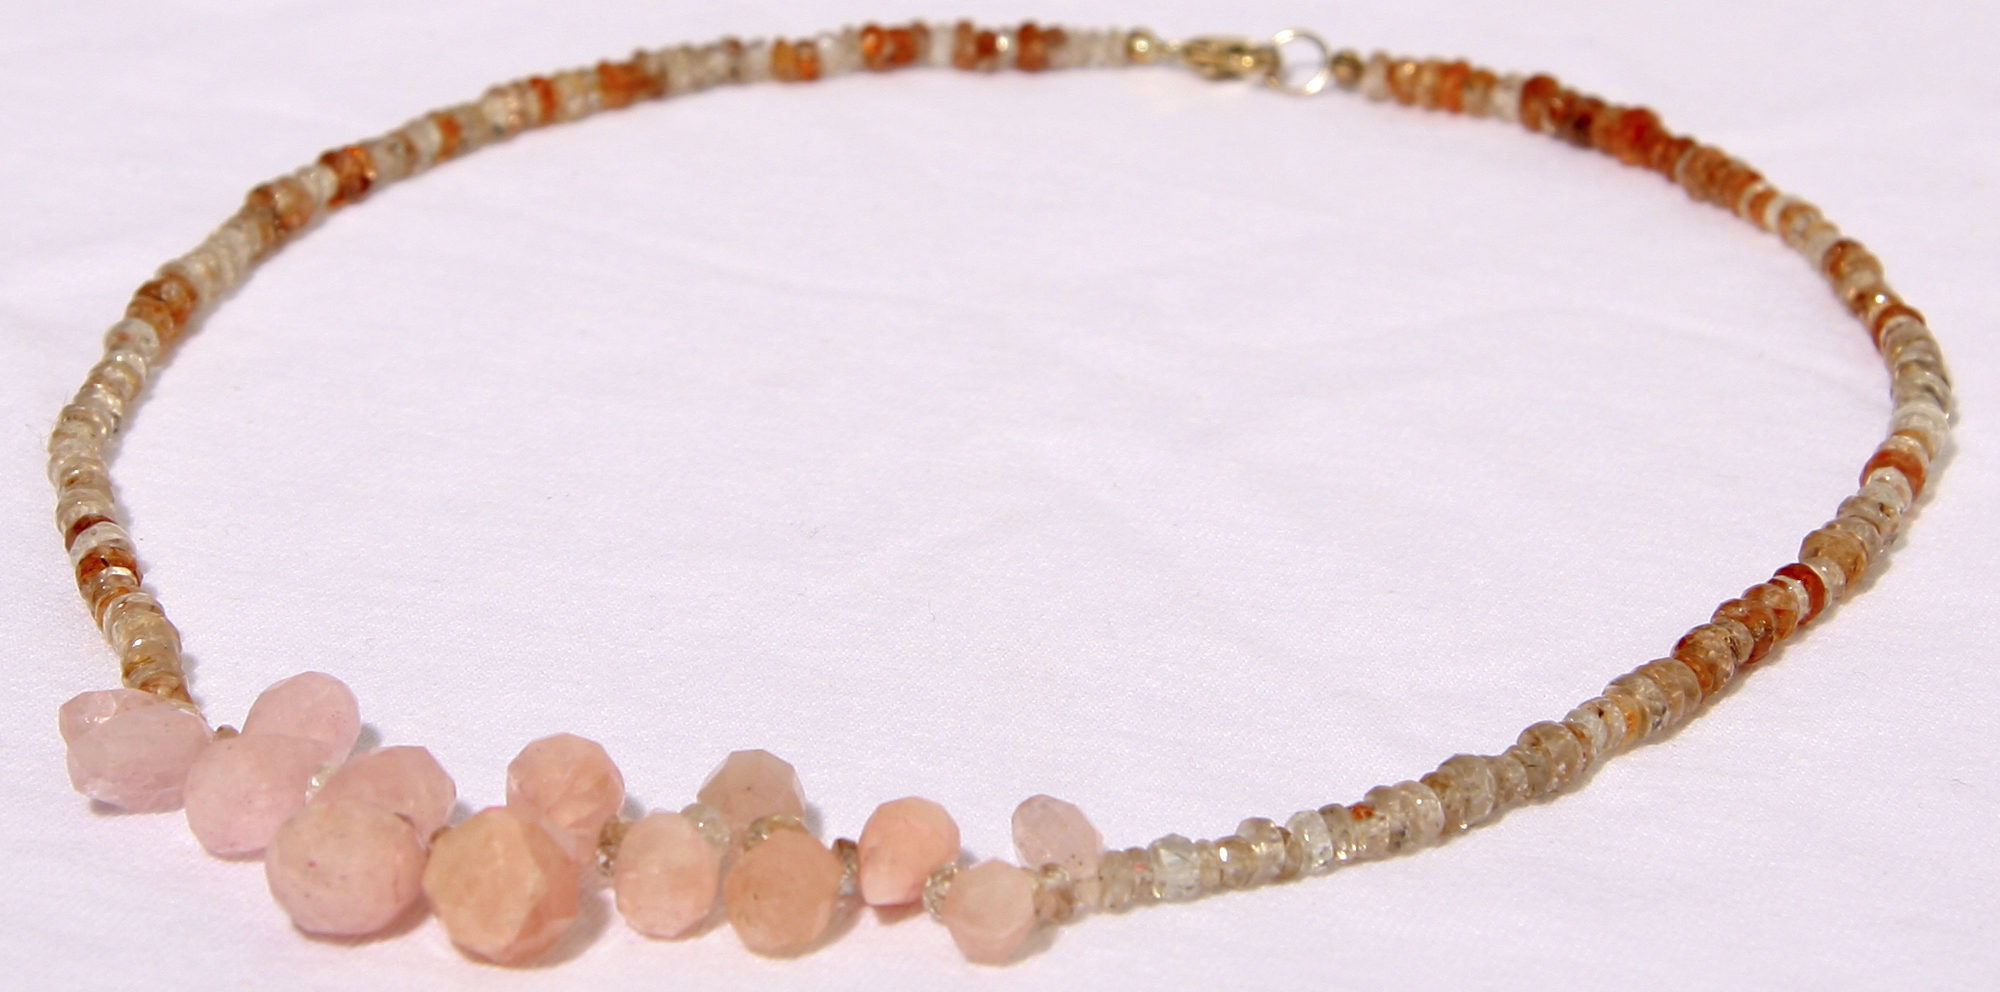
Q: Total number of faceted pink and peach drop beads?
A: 14